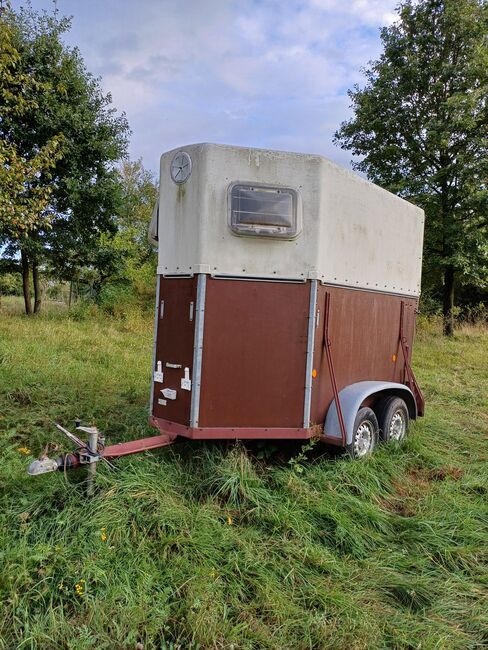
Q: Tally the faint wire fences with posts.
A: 1